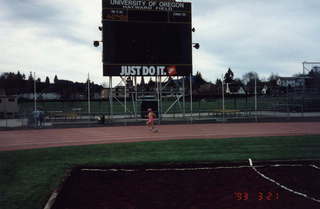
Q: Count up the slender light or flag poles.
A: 5